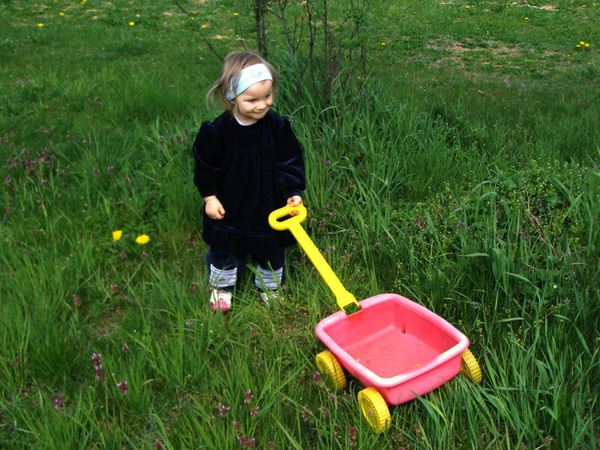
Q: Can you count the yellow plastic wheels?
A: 3